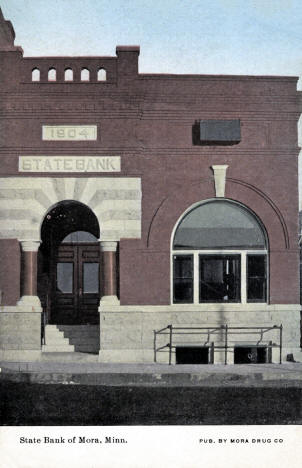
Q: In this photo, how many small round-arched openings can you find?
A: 5